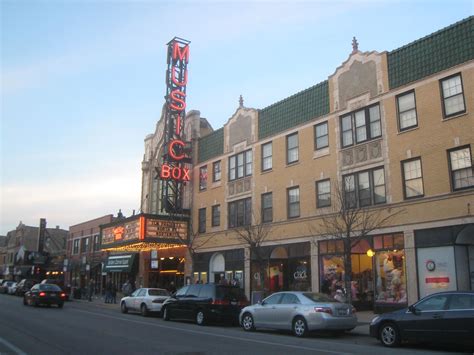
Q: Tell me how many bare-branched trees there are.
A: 3